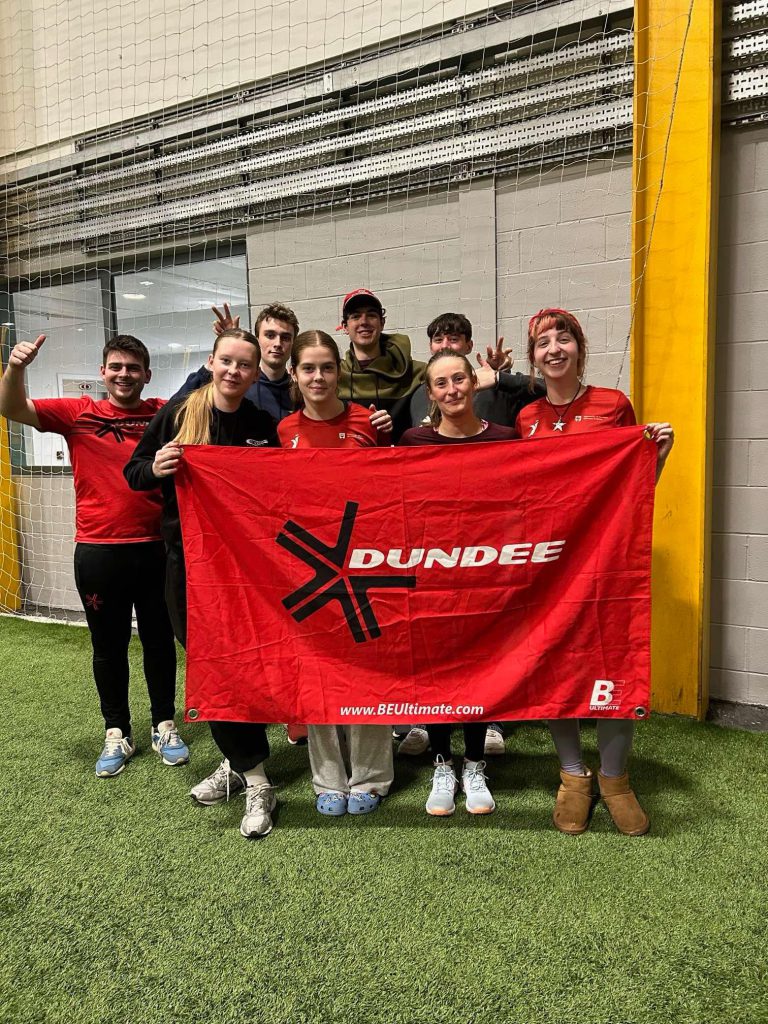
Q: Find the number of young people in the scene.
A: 8